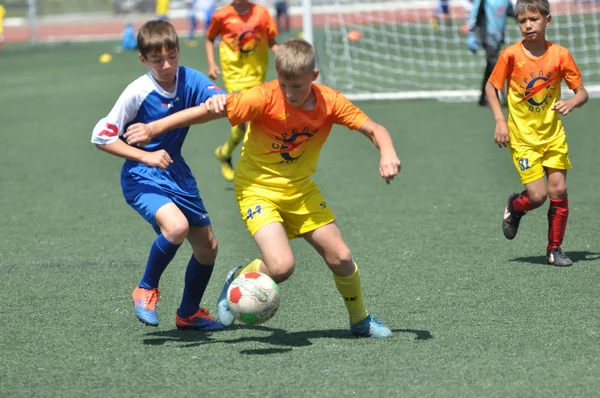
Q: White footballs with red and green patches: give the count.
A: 1